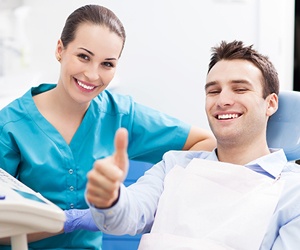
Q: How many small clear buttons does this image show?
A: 3